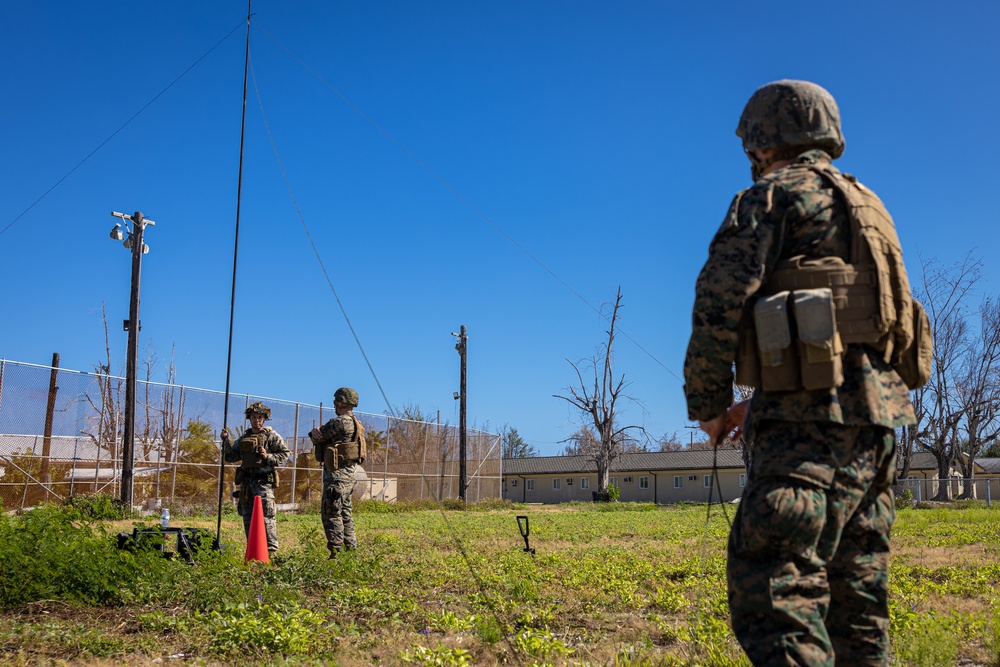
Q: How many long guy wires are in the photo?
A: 3